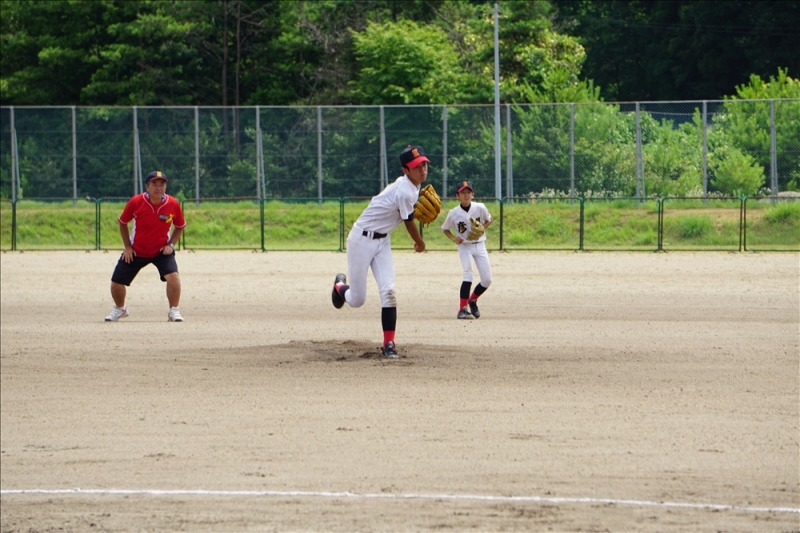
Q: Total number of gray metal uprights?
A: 14